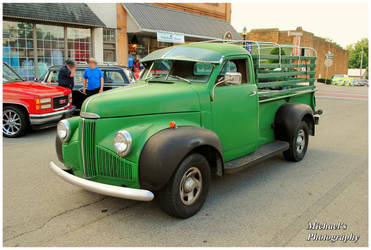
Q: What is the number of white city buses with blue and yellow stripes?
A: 0